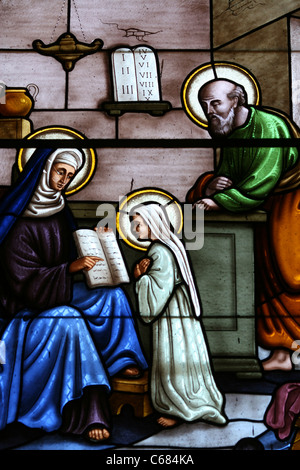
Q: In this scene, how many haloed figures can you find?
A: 3